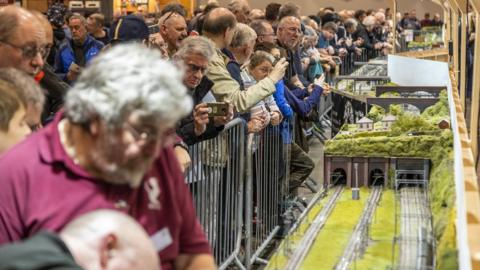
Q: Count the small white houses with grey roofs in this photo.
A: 2